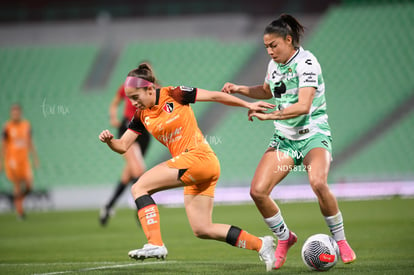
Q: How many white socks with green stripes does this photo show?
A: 2